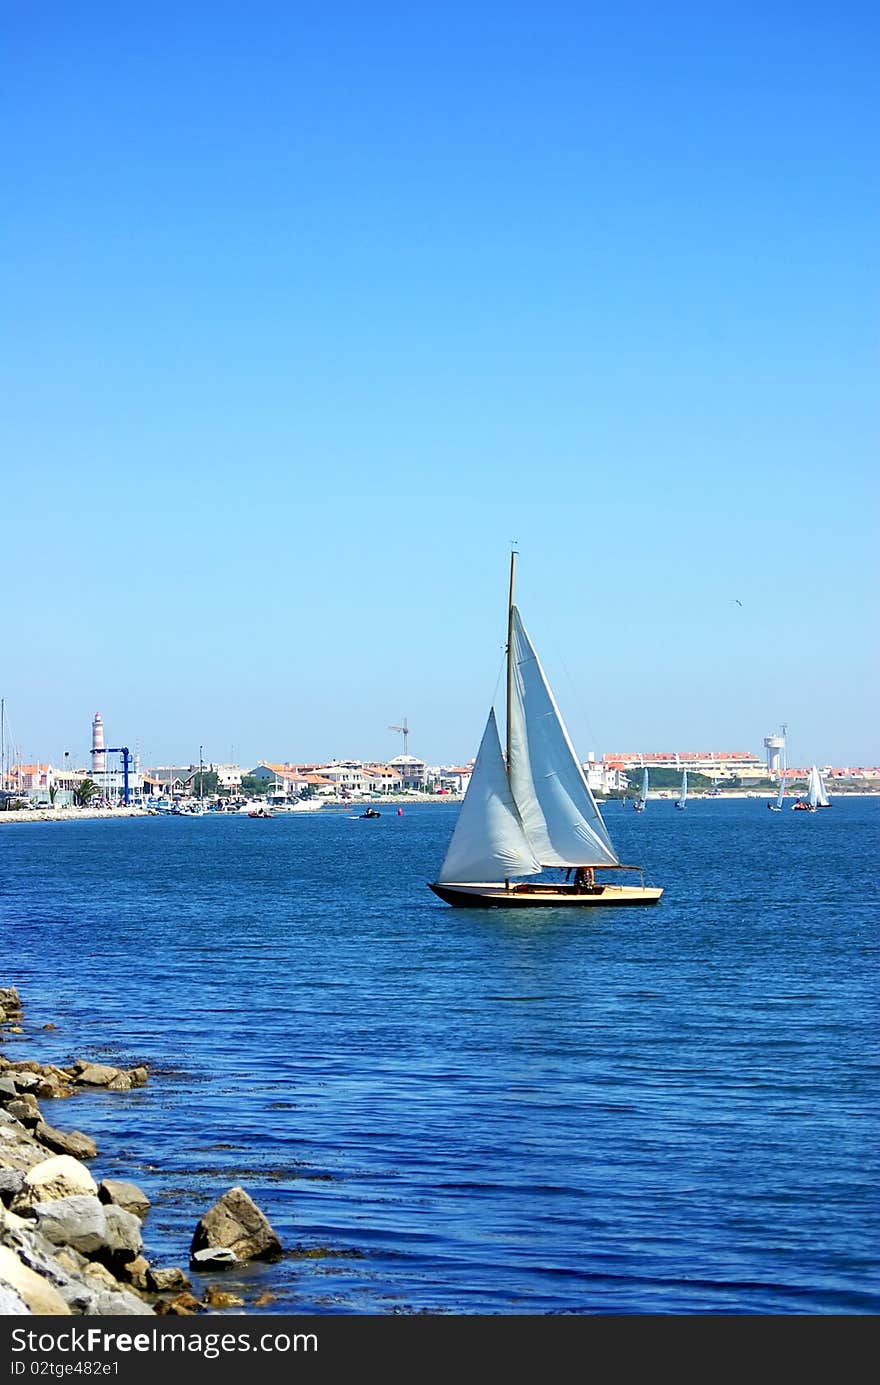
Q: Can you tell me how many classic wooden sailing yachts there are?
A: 1